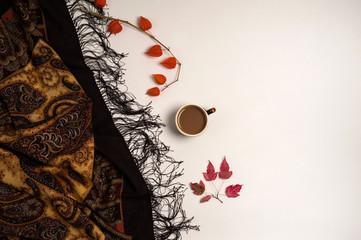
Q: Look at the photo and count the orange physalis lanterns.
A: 7